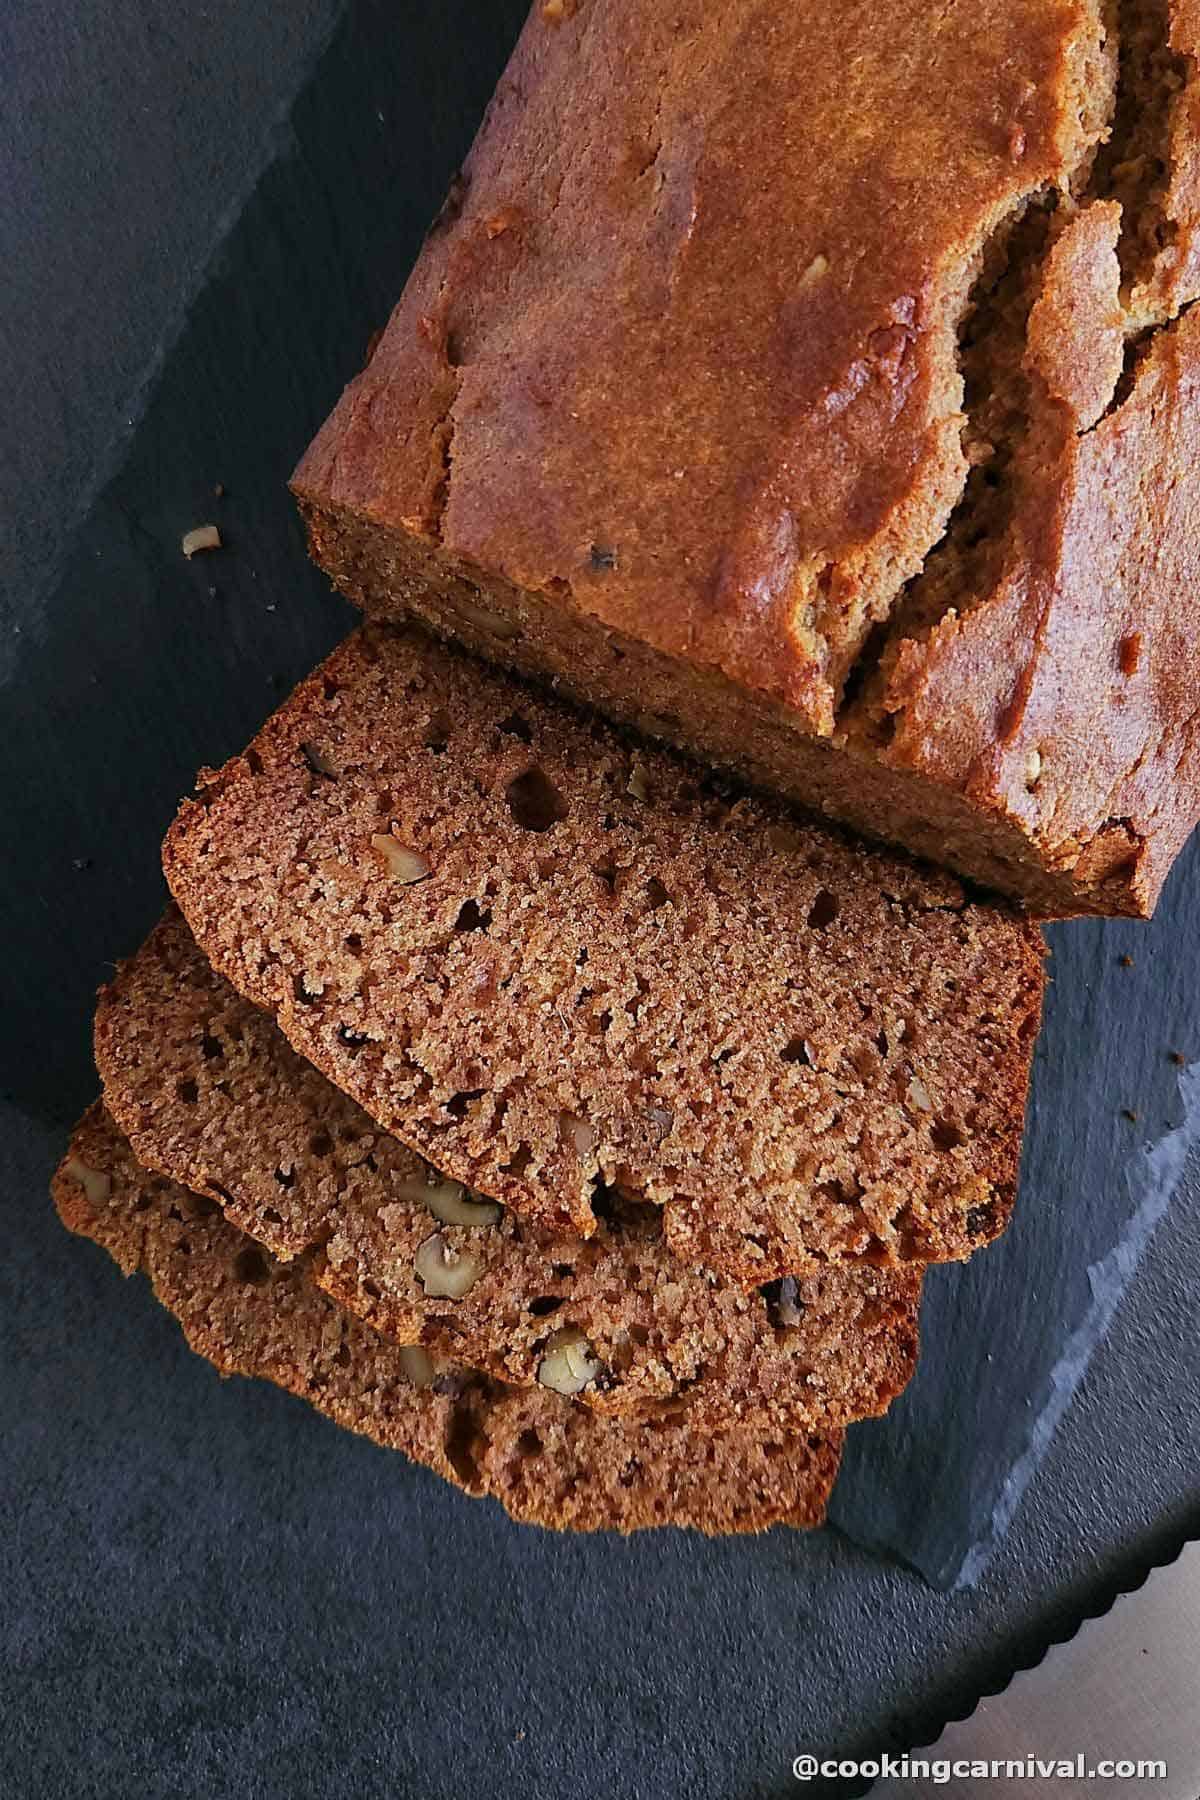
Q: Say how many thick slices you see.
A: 3